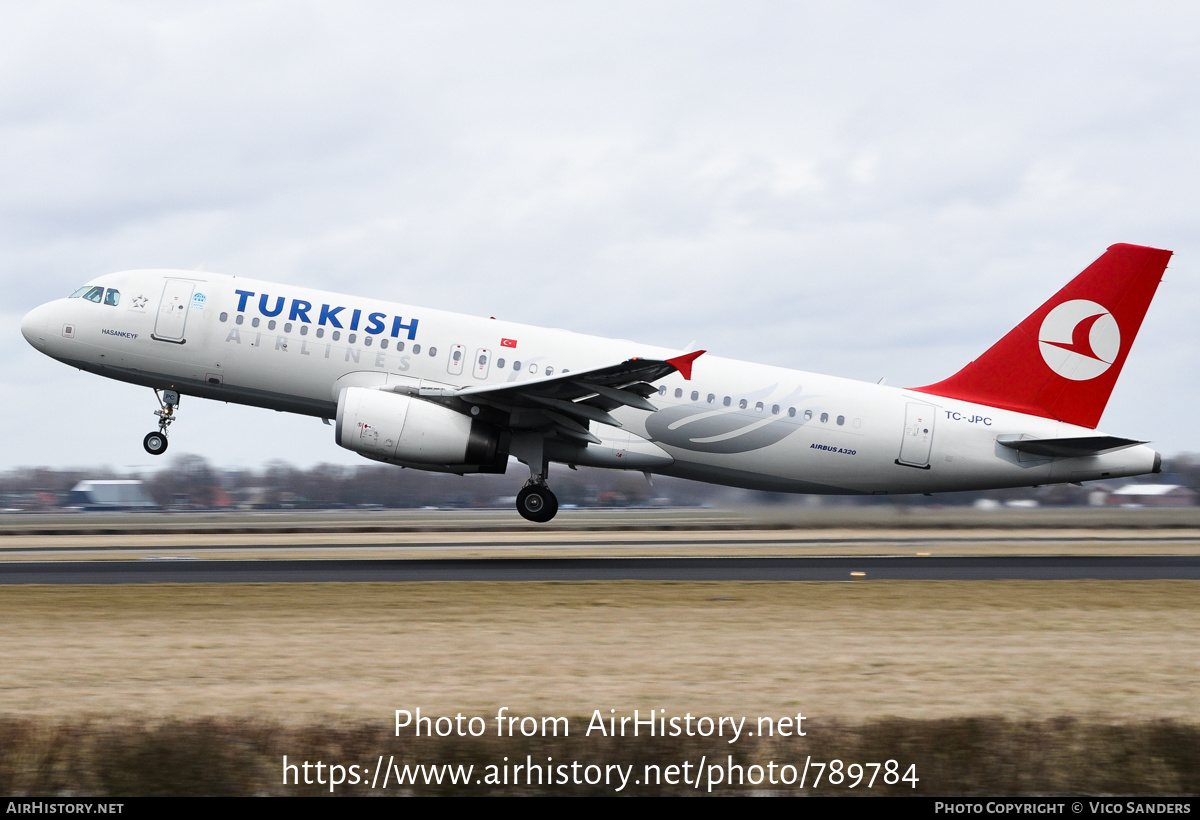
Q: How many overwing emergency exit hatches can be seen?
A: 2